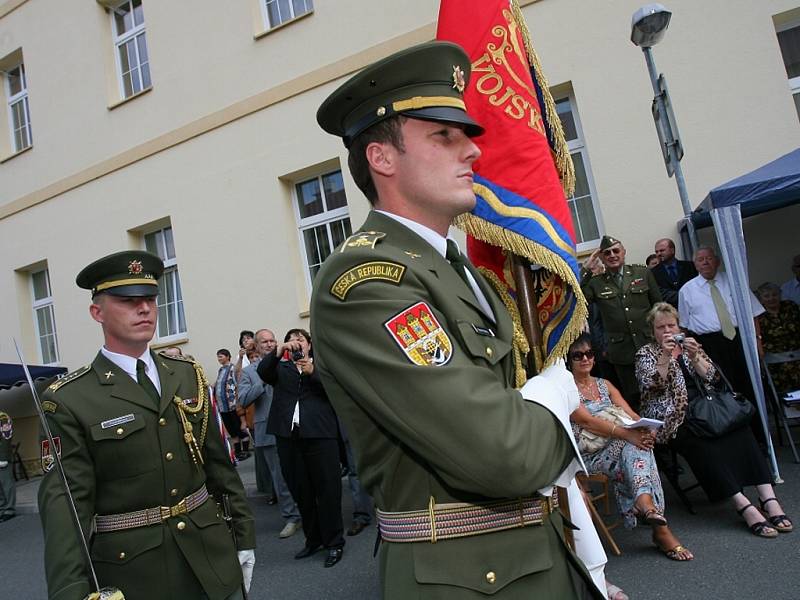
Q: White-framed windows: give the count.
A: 8